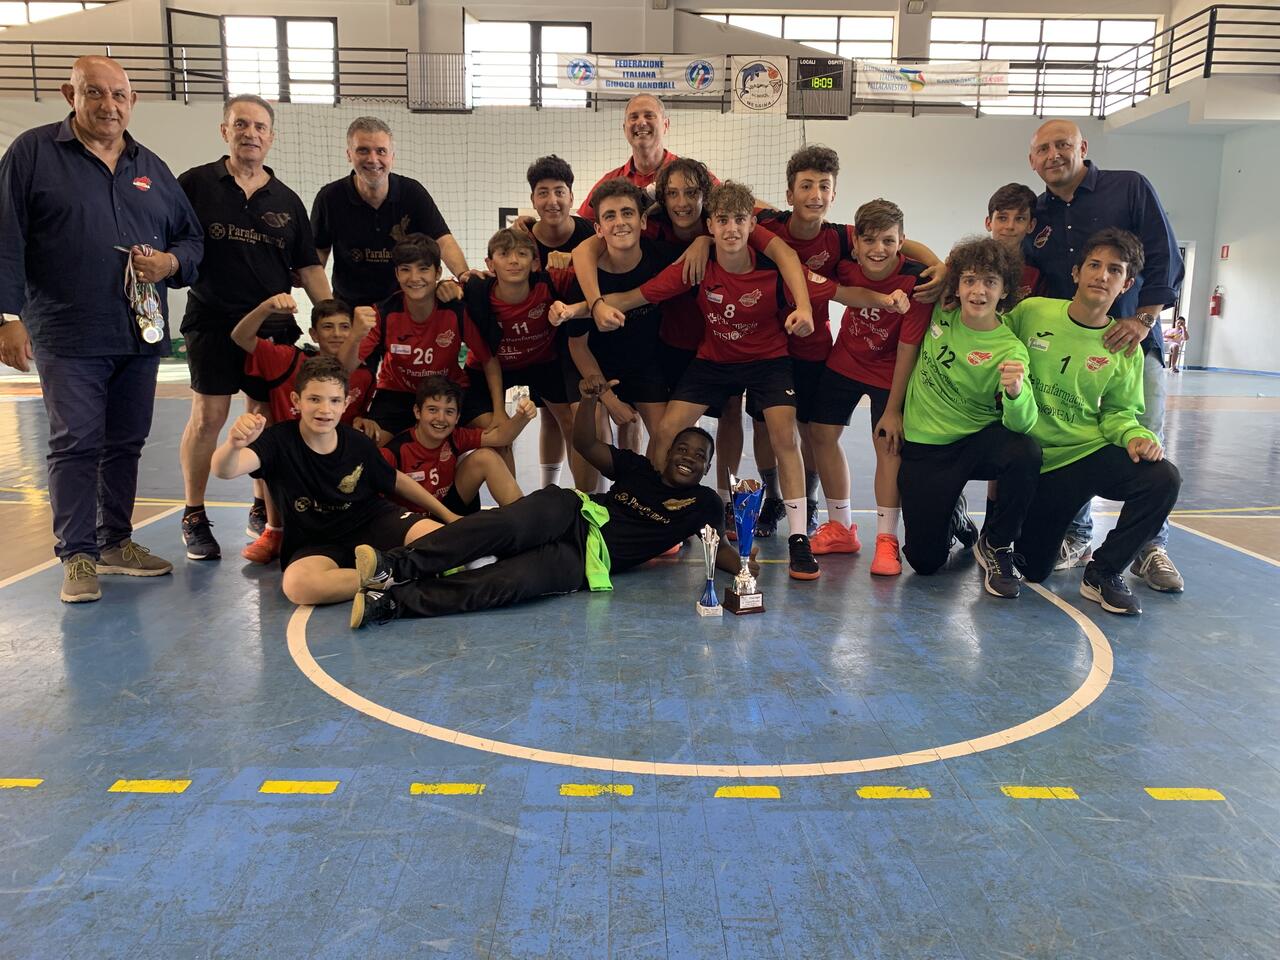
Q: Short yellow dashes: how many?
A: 9